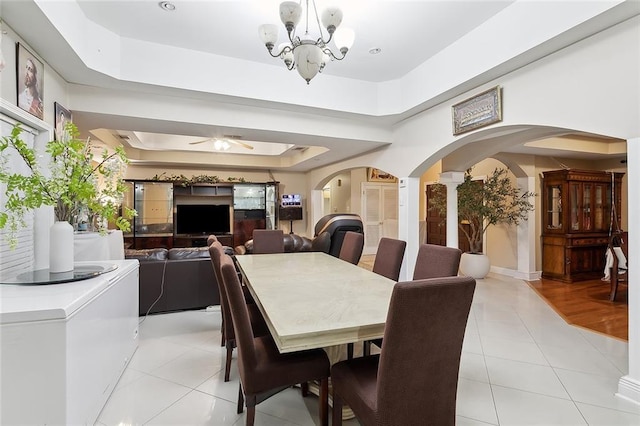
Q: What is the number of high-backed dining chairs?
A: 8